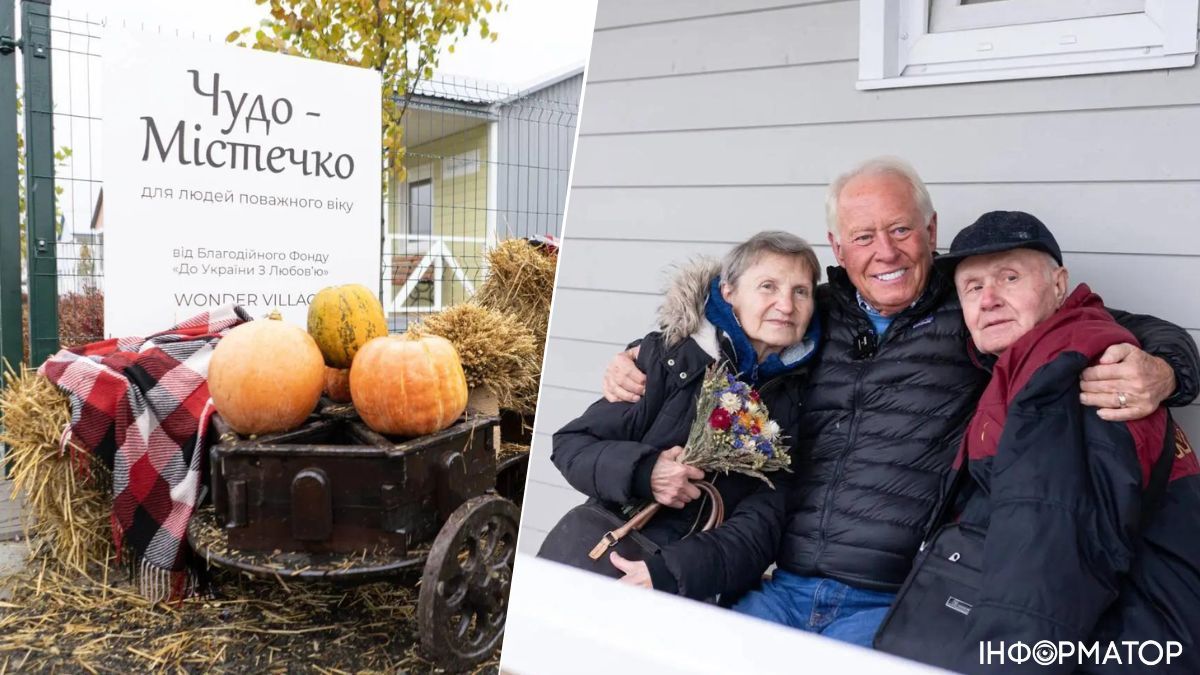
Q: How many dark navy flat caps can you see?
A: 1